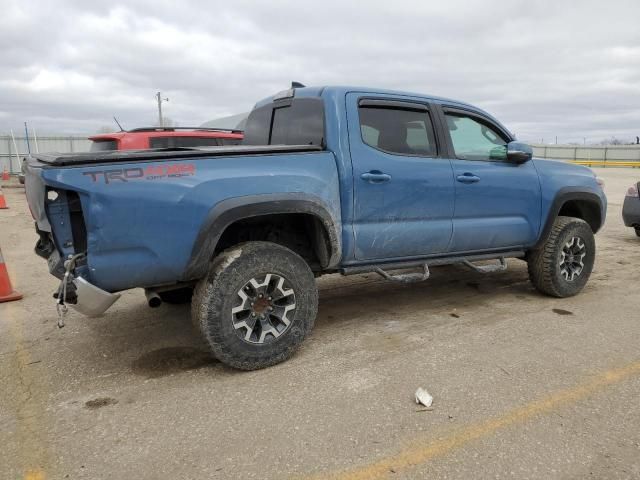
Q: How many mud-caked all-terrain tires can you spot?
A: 2